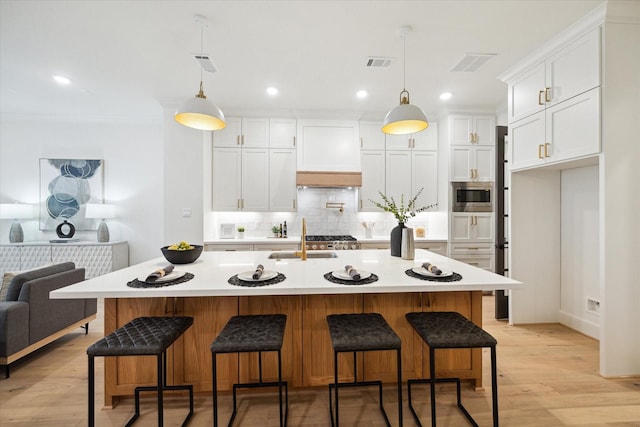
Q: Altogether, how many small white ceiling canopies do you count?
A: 2